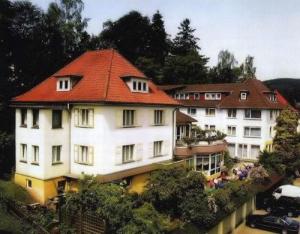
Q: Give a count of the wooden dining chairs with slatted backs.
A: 0